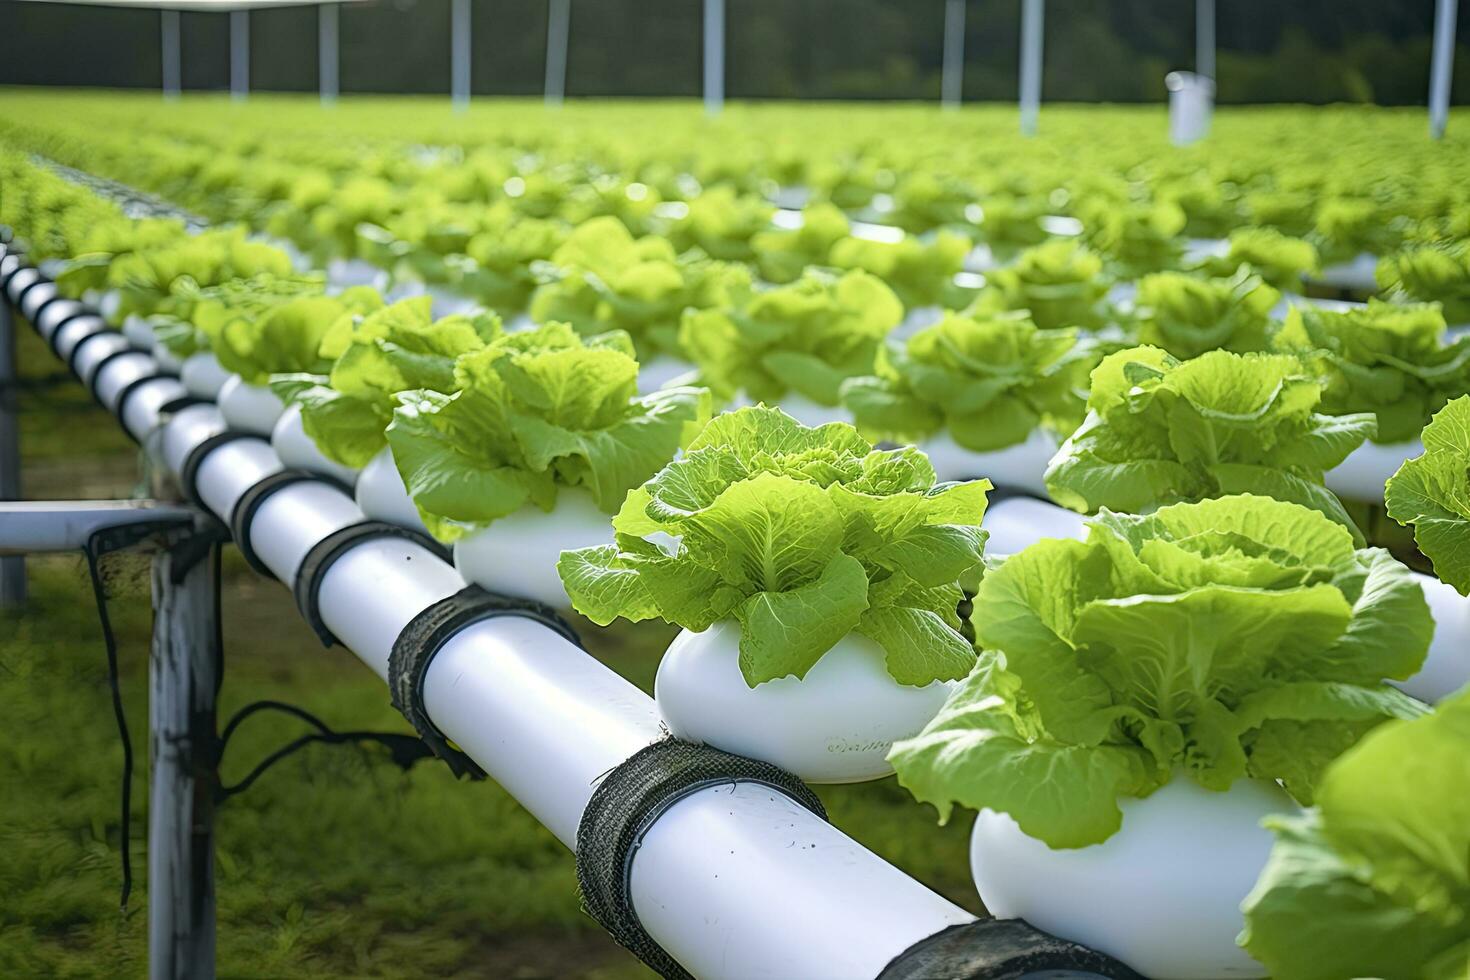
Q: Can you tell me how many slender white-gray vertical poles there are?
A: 10